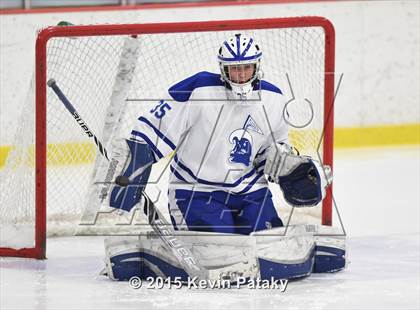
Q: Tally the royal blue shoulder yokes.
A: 2